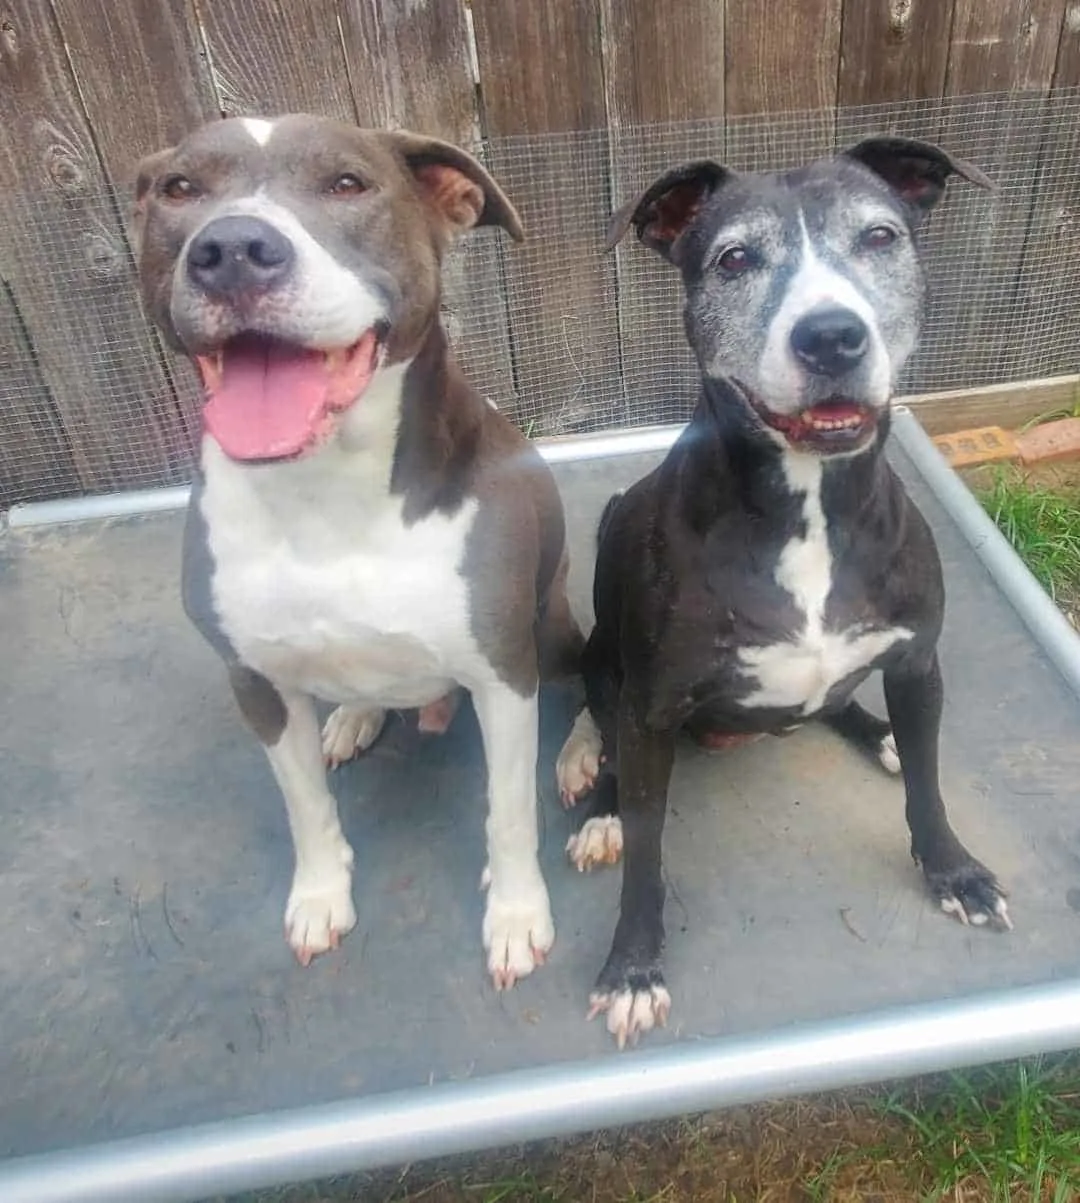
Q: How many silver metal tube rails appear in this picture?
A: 3